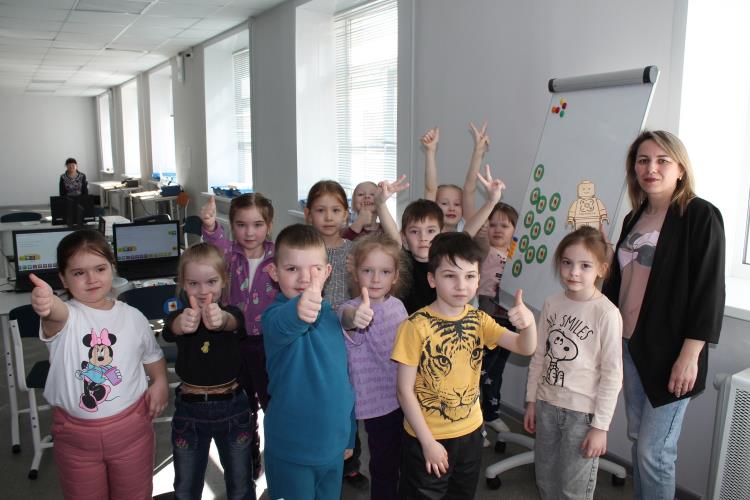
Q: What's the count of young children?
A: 12